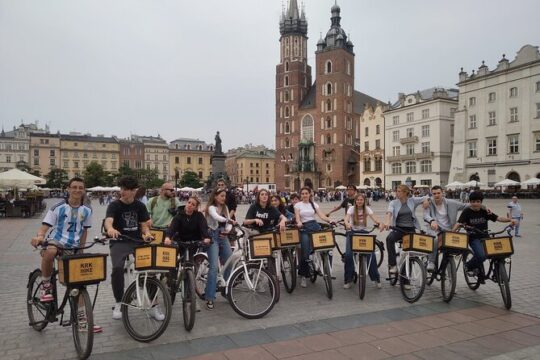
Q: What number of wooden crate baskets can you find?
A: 11